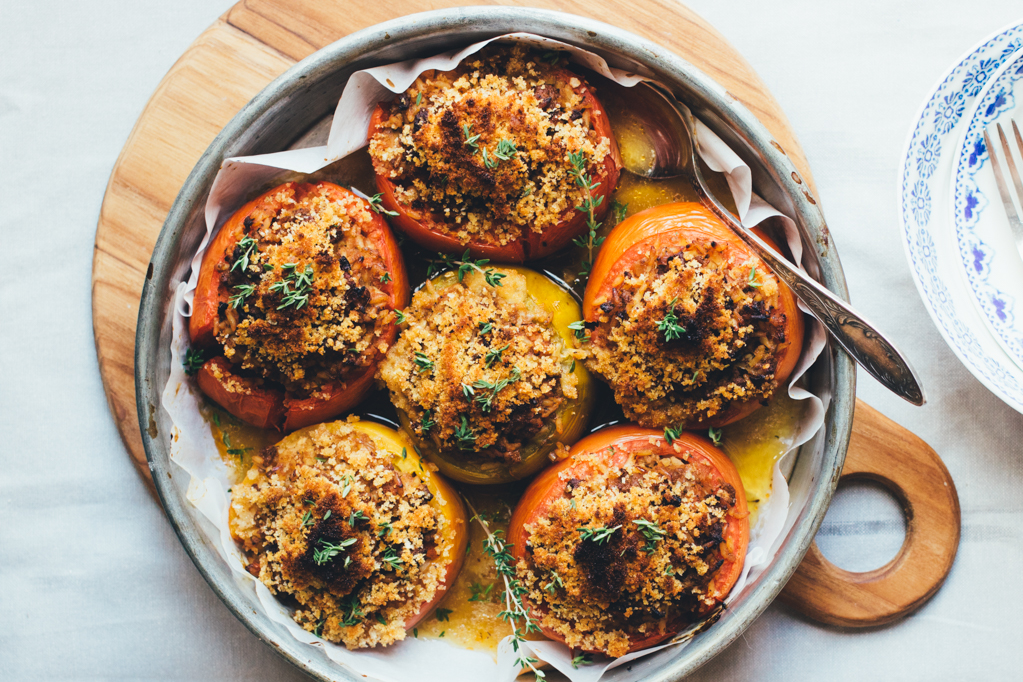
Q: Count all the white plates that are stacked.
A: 2